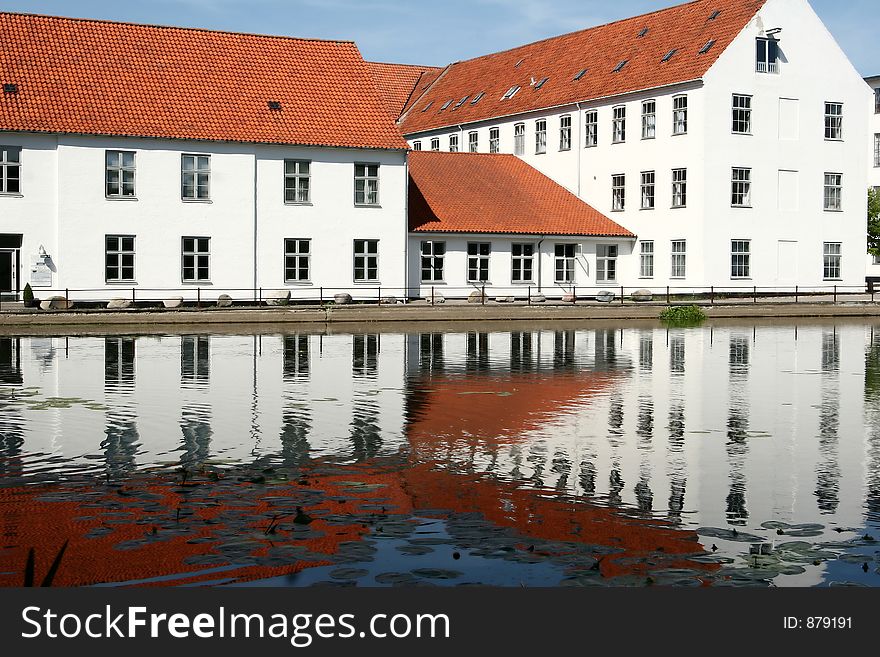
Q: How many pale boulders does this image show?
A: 14